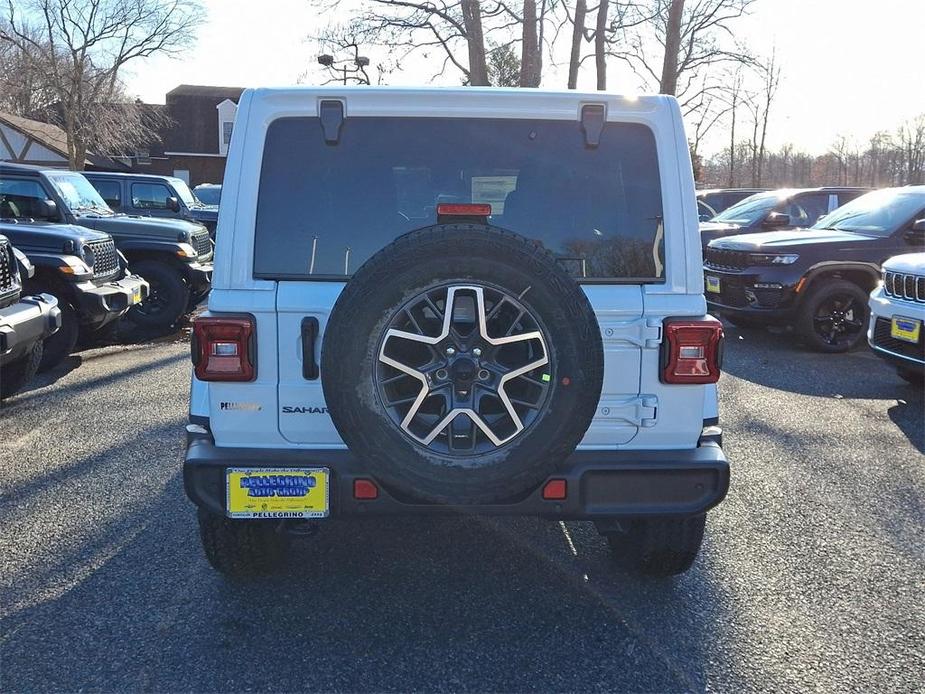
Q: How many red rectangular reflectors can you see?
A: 2